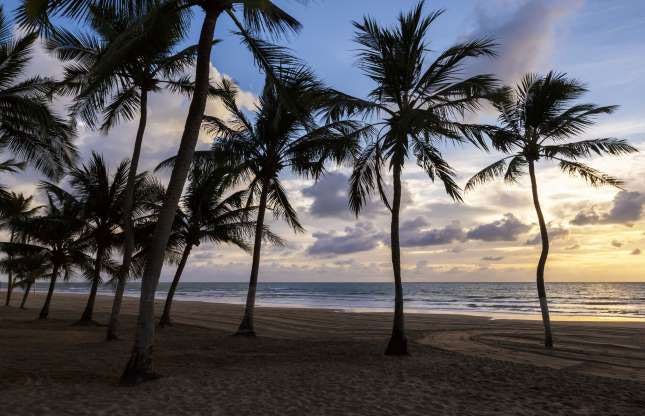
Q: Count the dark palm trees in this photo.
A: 10